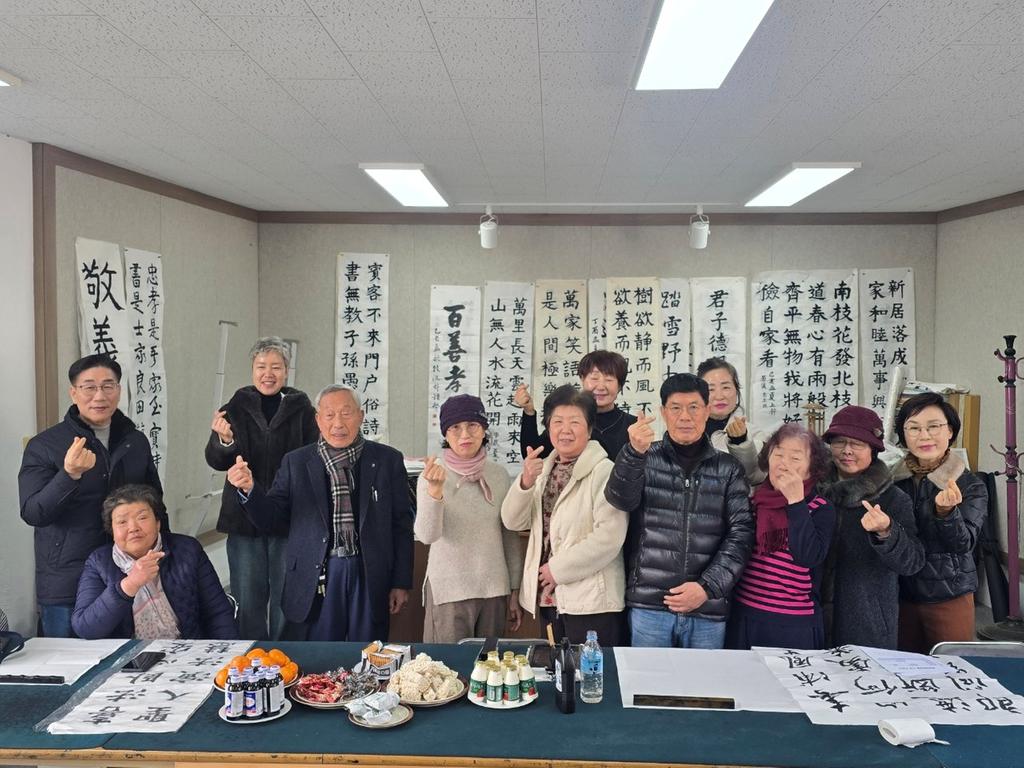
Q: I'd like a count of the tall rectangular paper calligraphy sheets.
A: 12